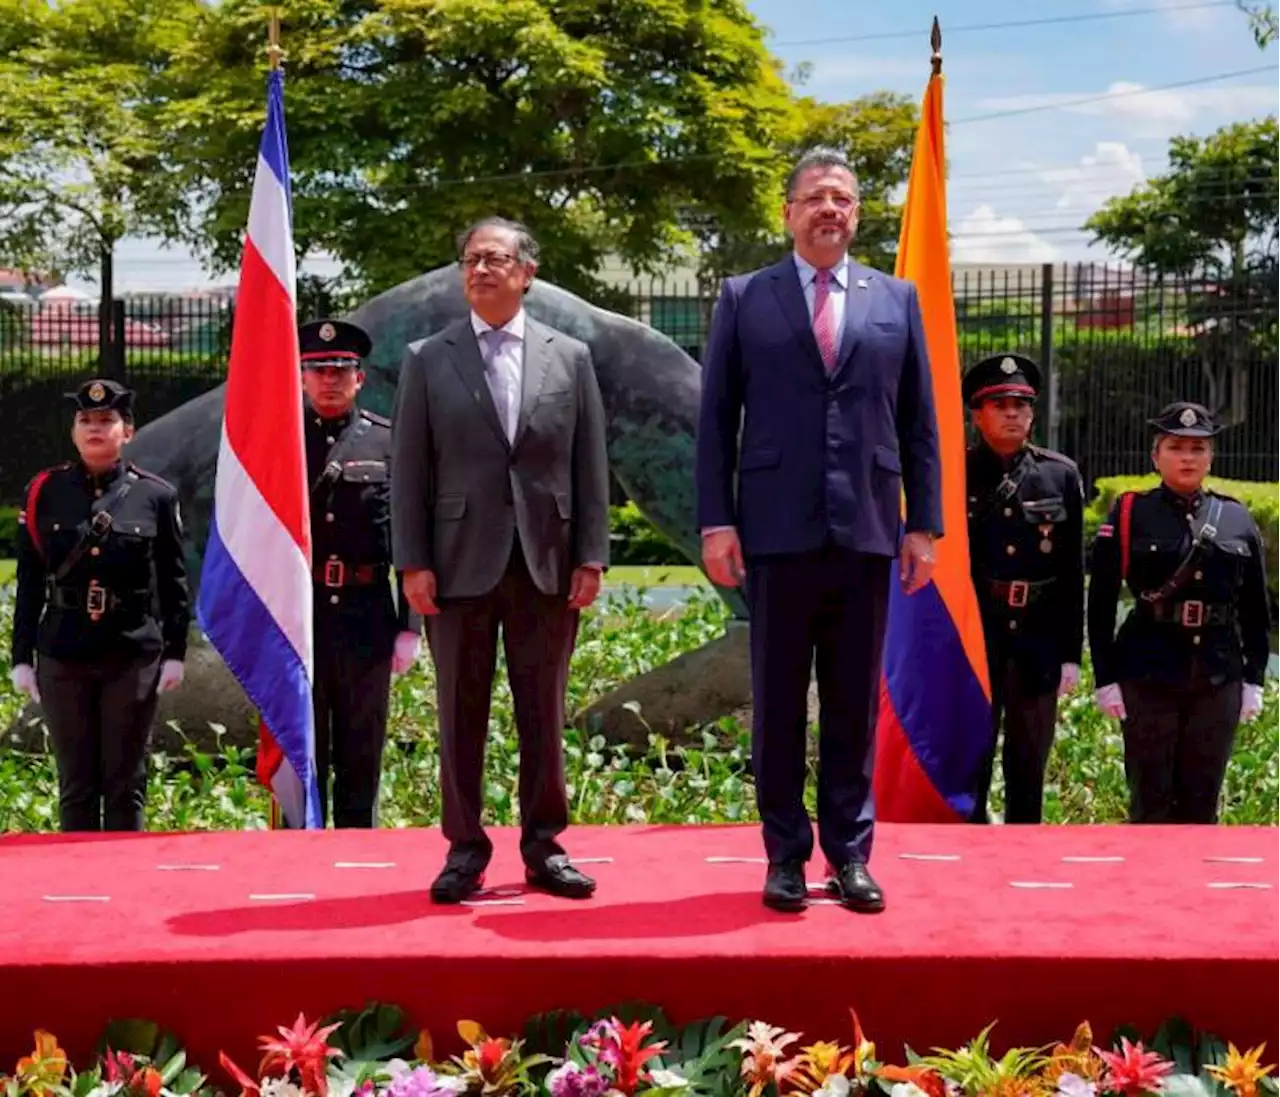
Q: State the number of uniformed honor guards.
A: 4